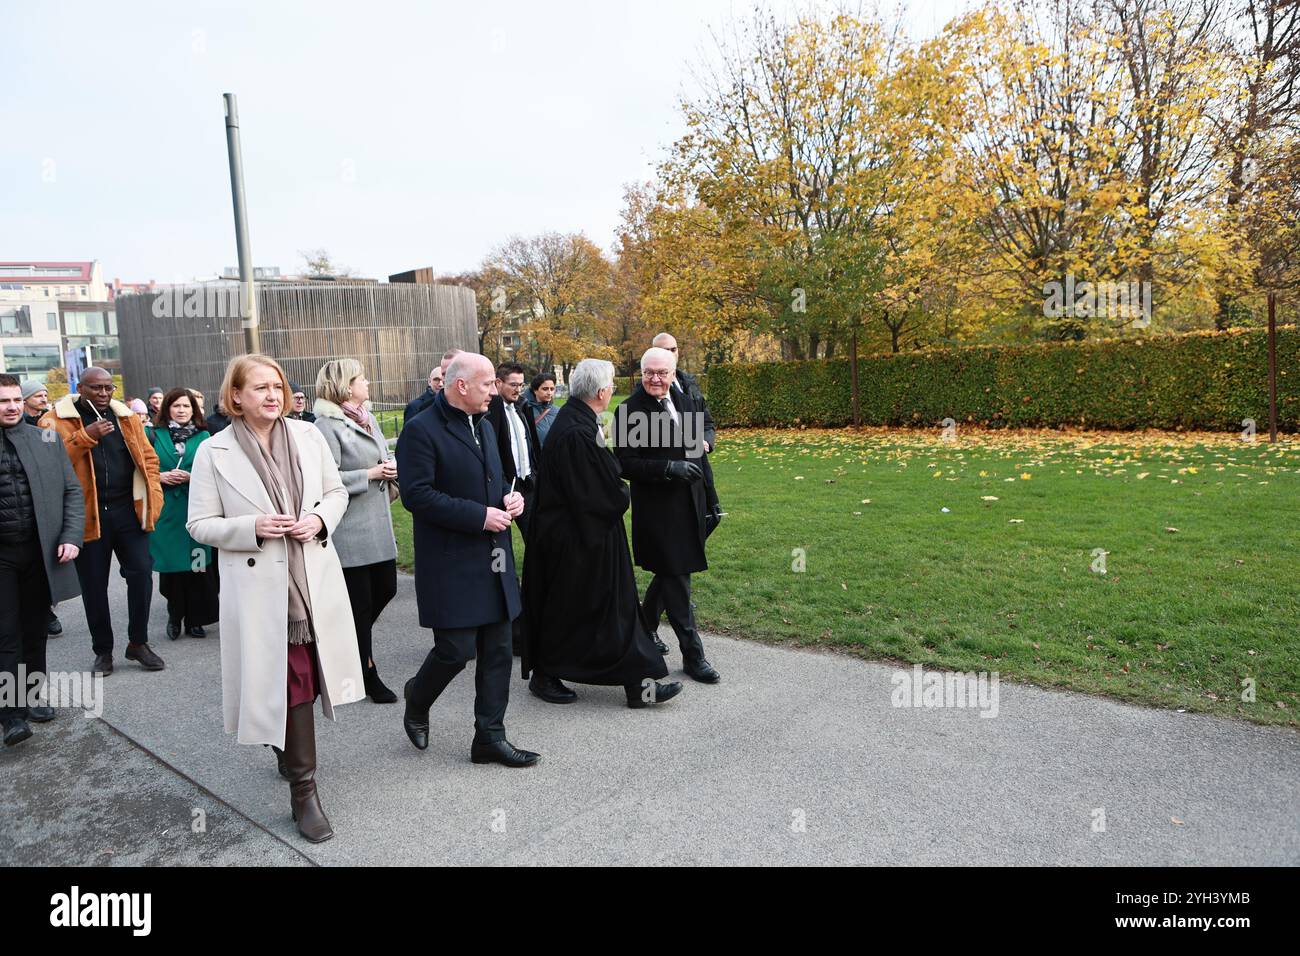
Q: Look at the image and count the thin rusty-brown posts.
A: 2